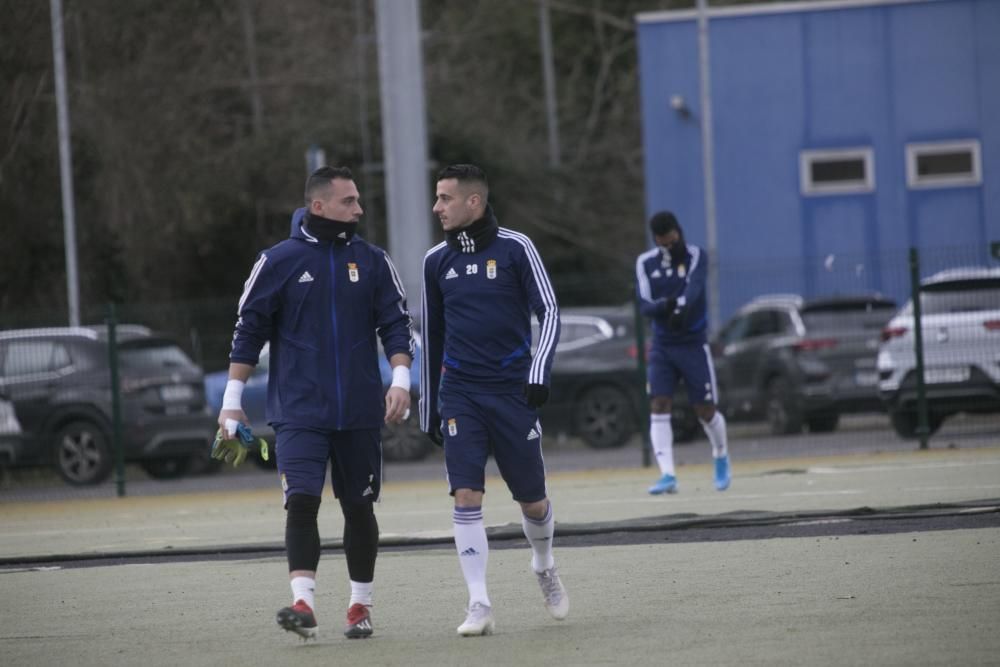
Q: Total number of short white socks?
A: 2